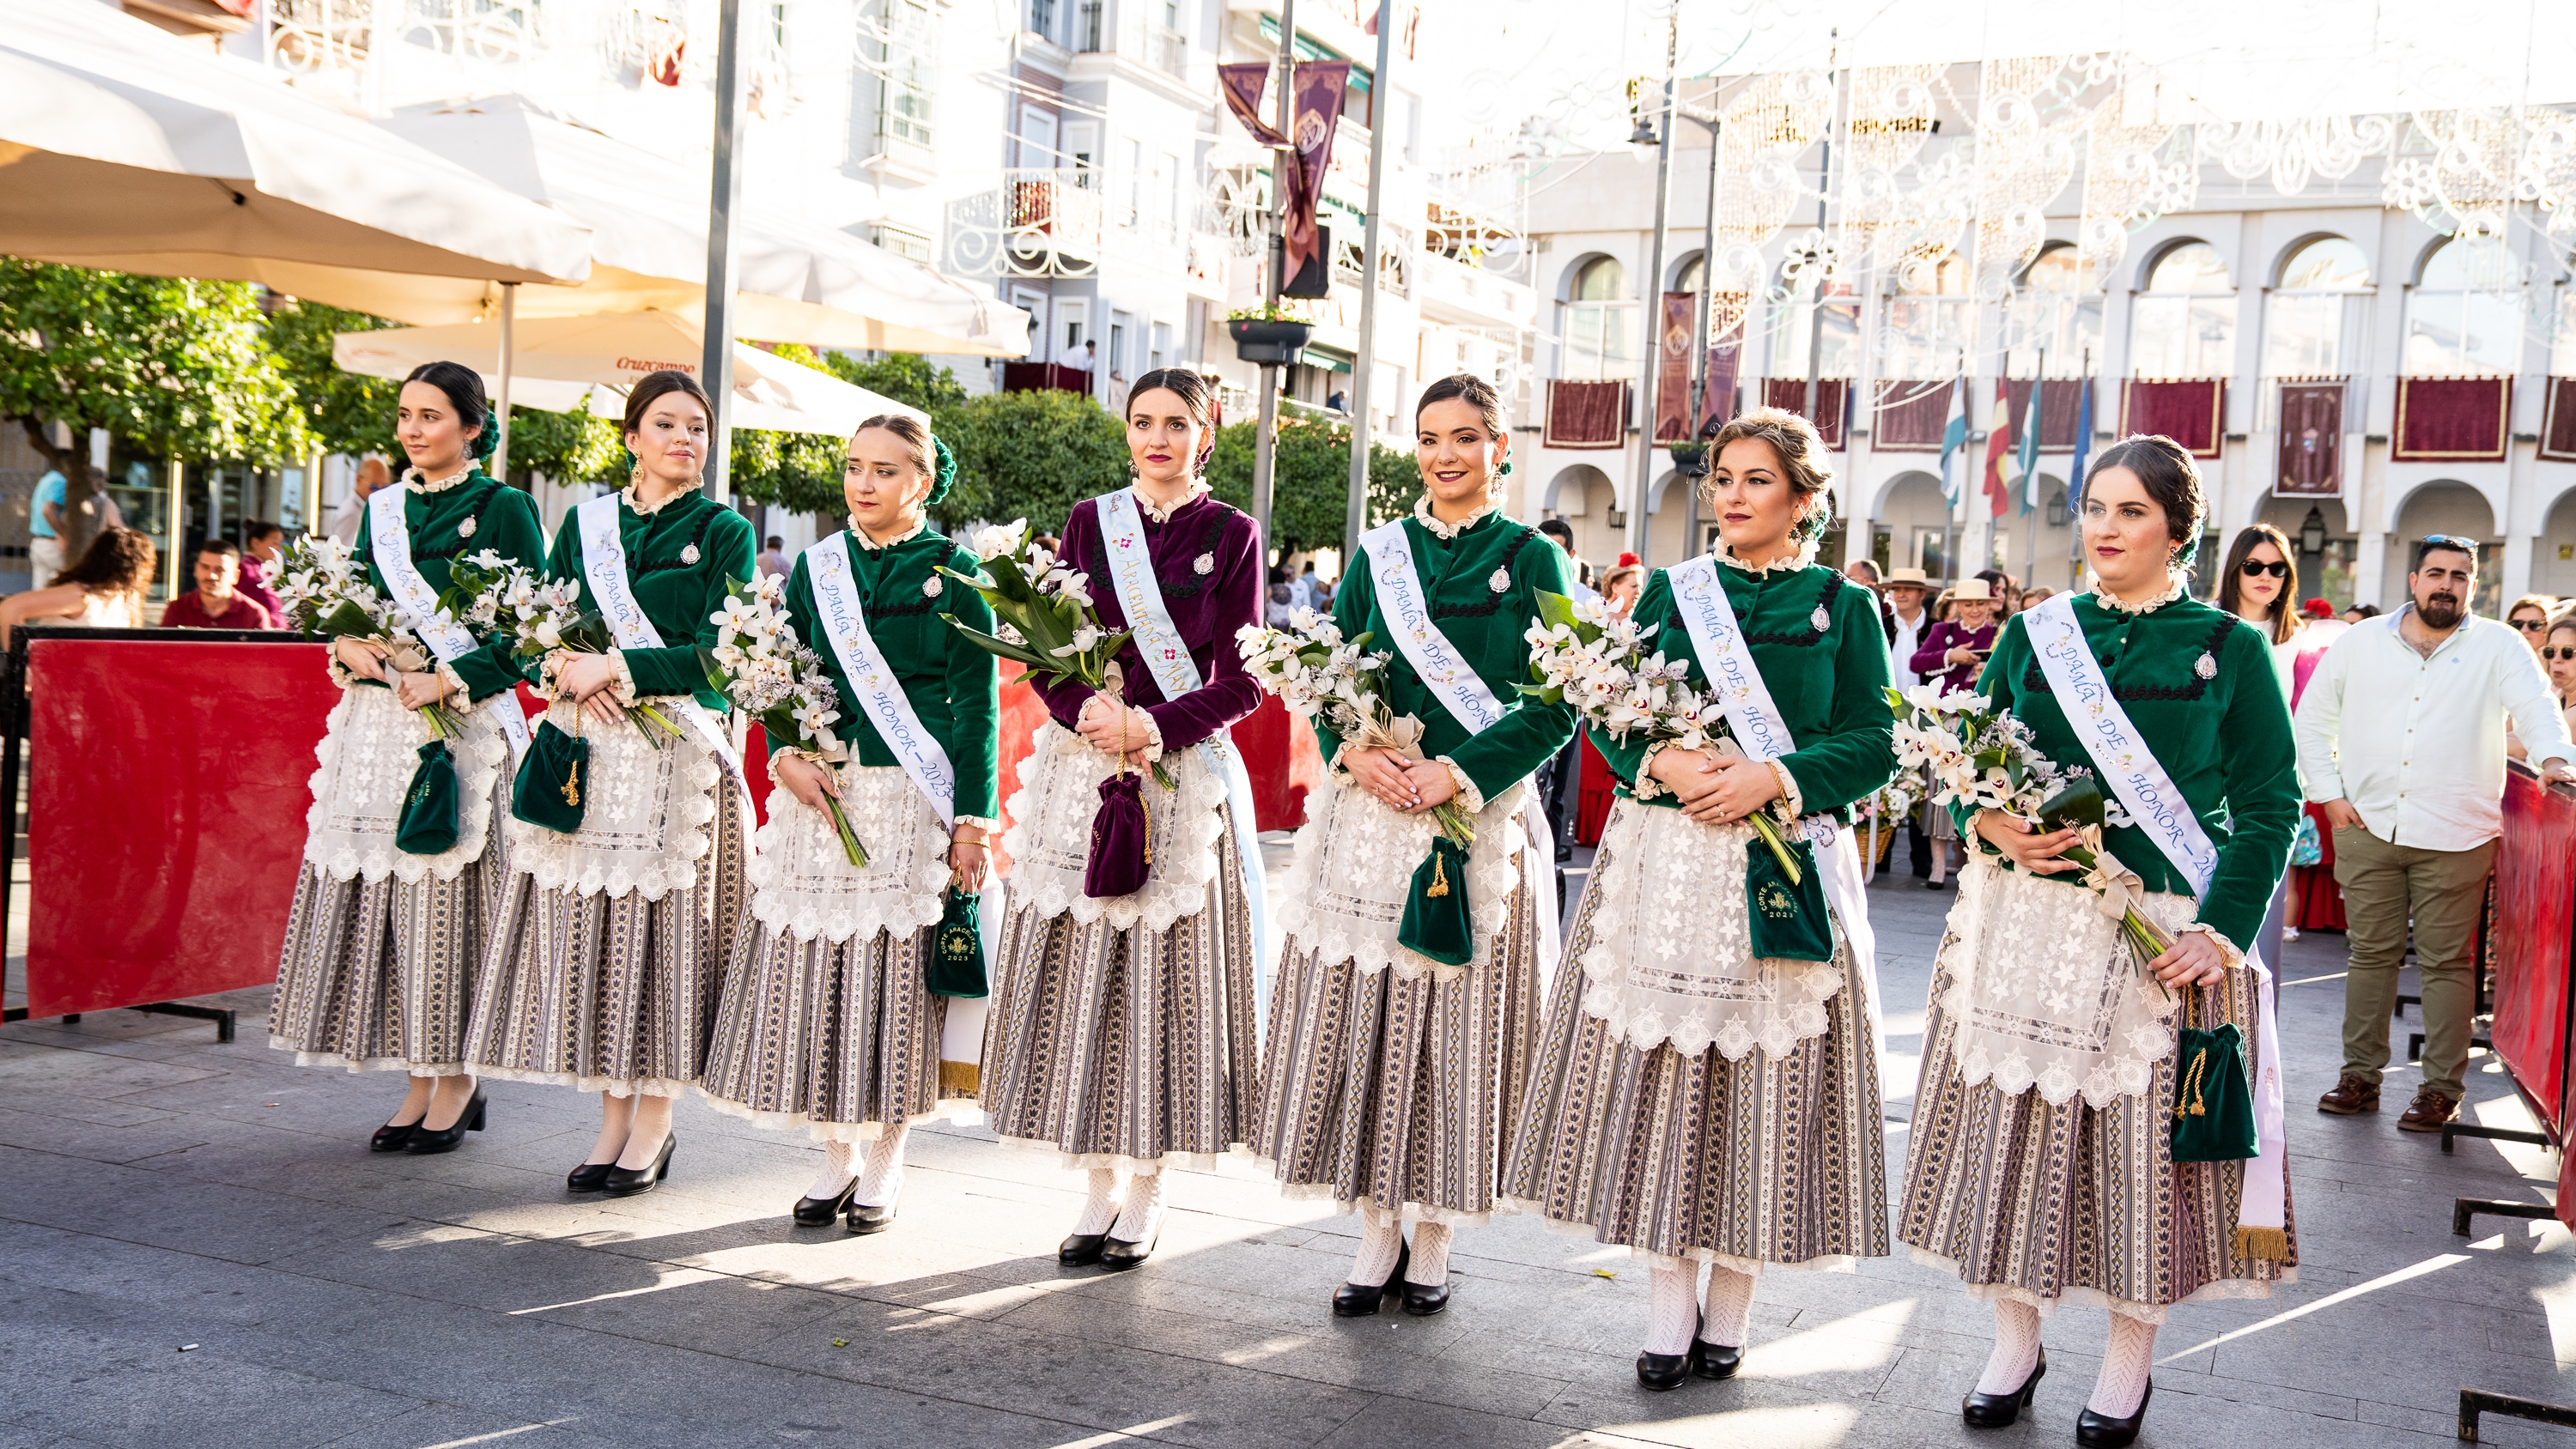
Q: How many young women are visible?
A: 7